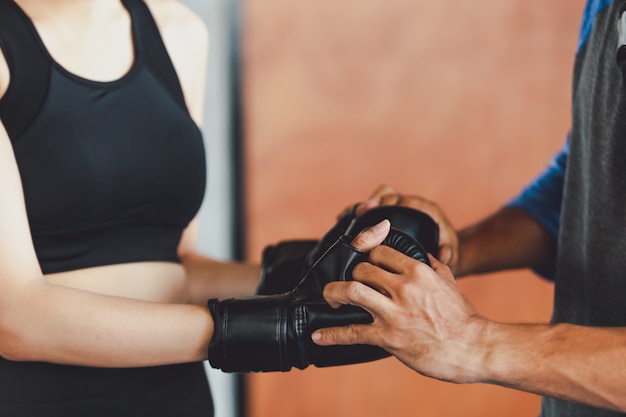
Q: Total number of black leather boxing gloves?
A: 2